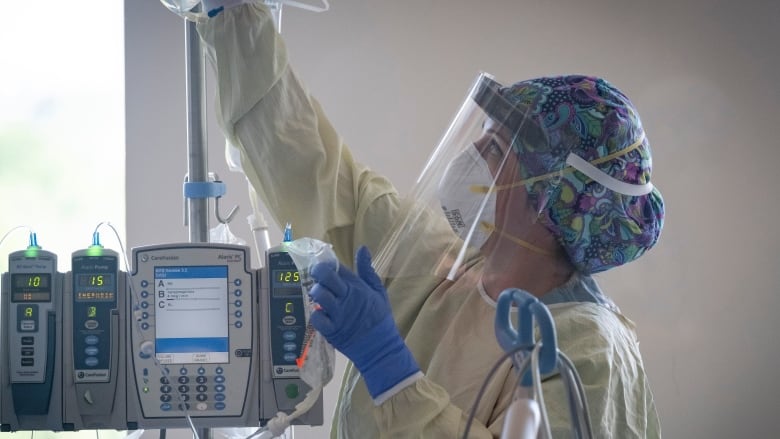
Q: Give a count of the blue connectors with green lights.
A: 3